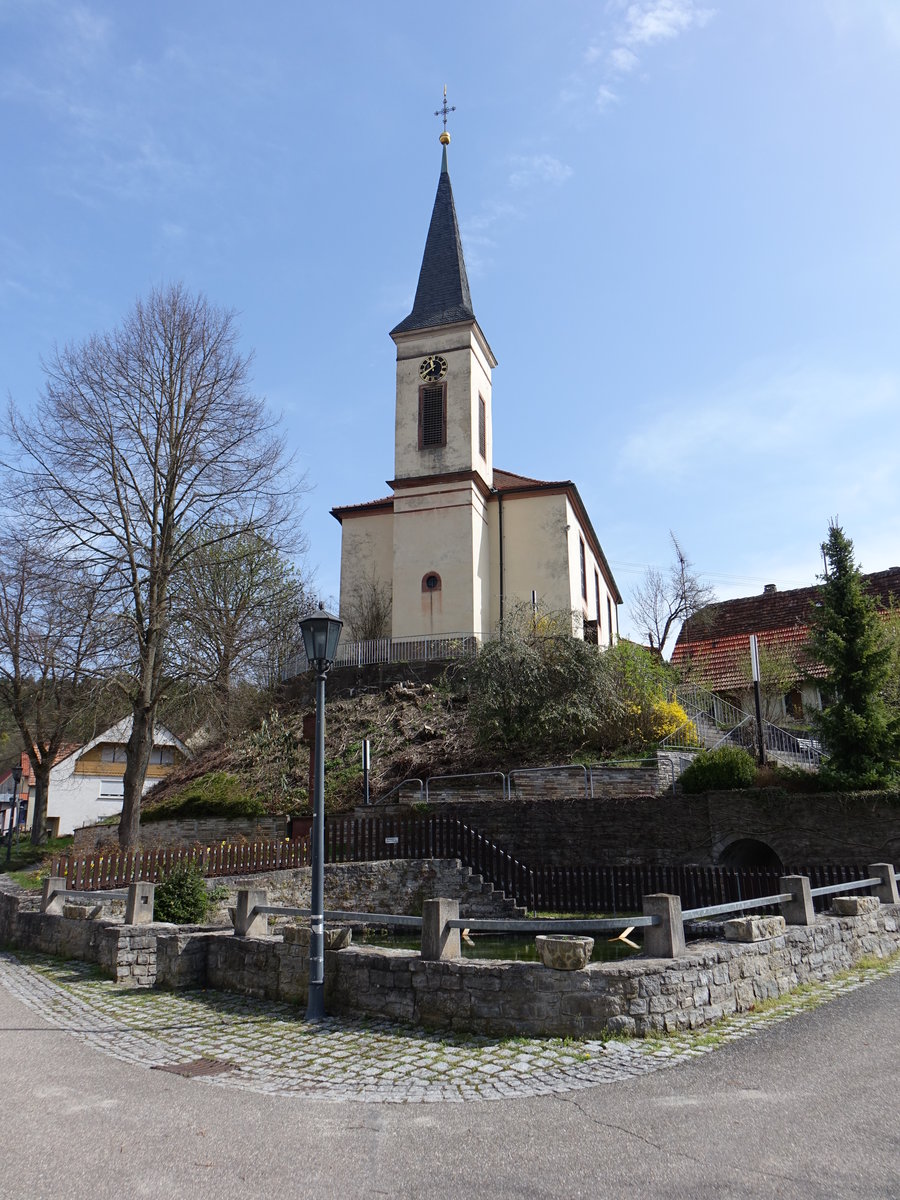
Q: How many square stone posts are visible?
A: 7